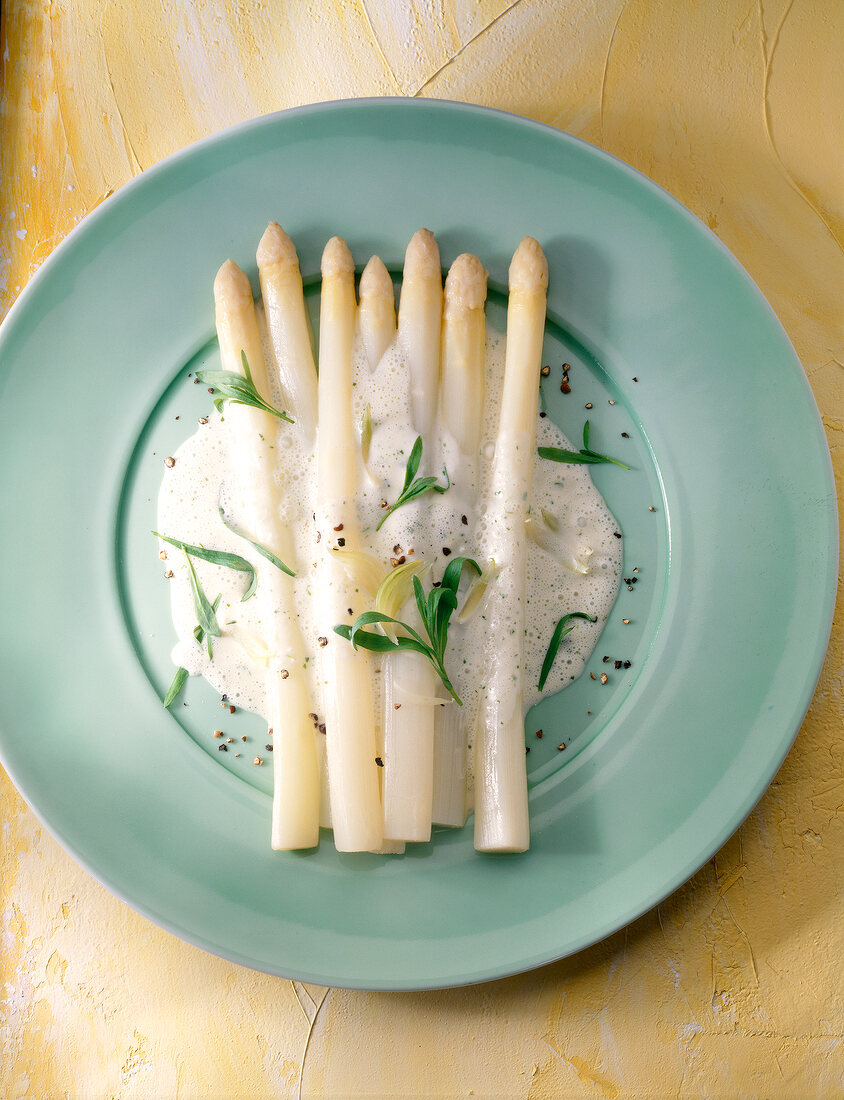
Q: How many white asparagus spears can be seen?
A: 7